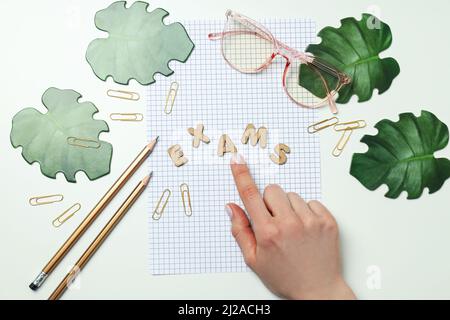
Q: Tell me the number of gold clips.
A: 11